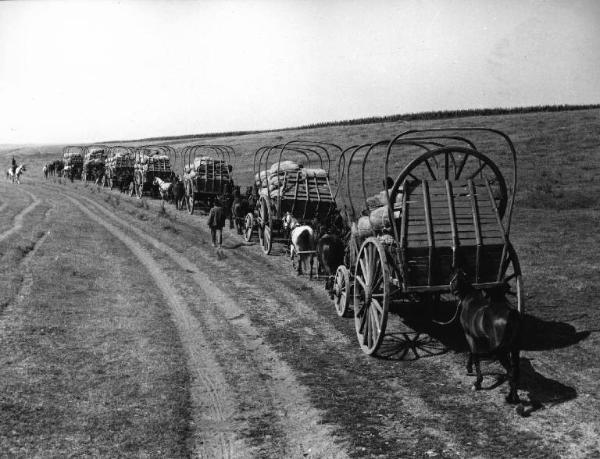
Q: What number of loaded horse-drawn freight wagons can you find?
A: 7